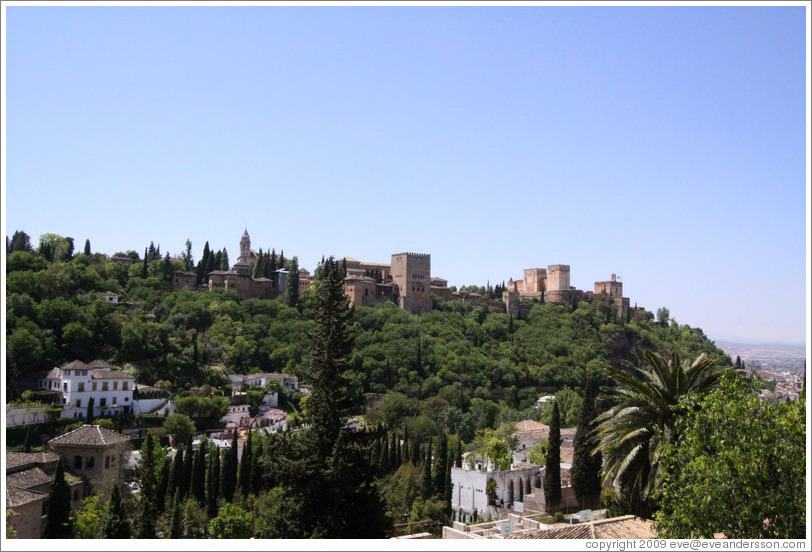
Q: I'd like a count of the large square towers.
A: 4